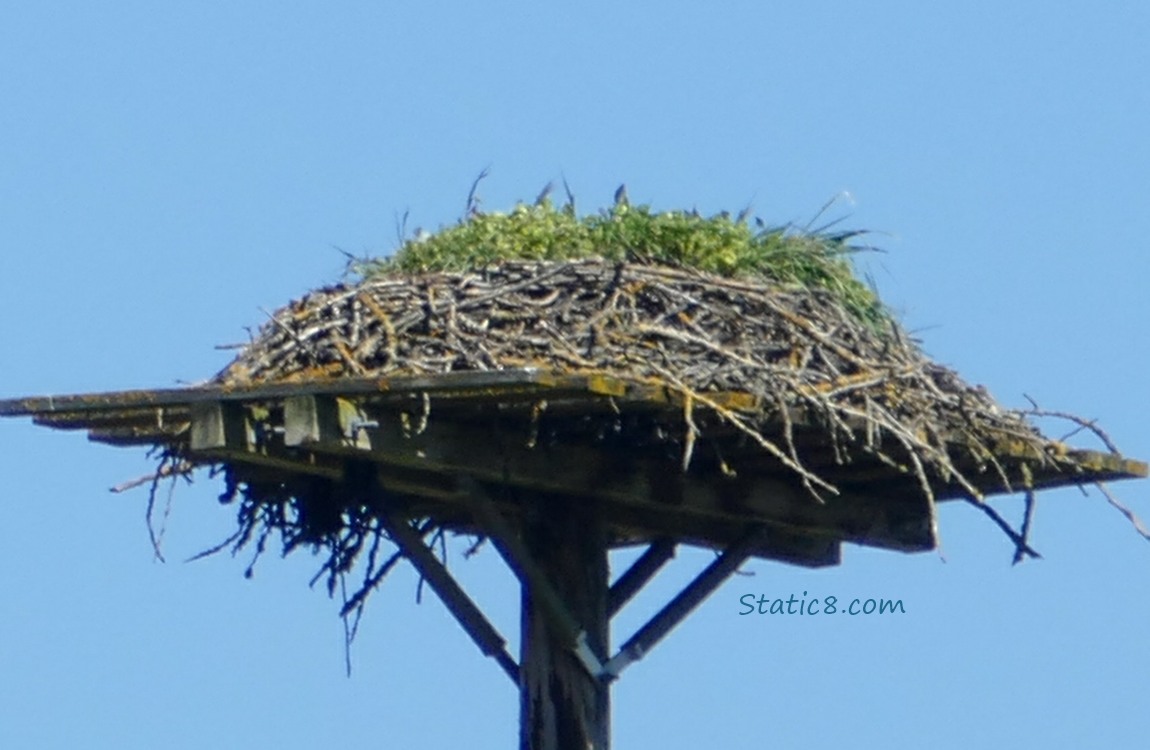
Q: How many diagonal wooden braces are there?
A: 4